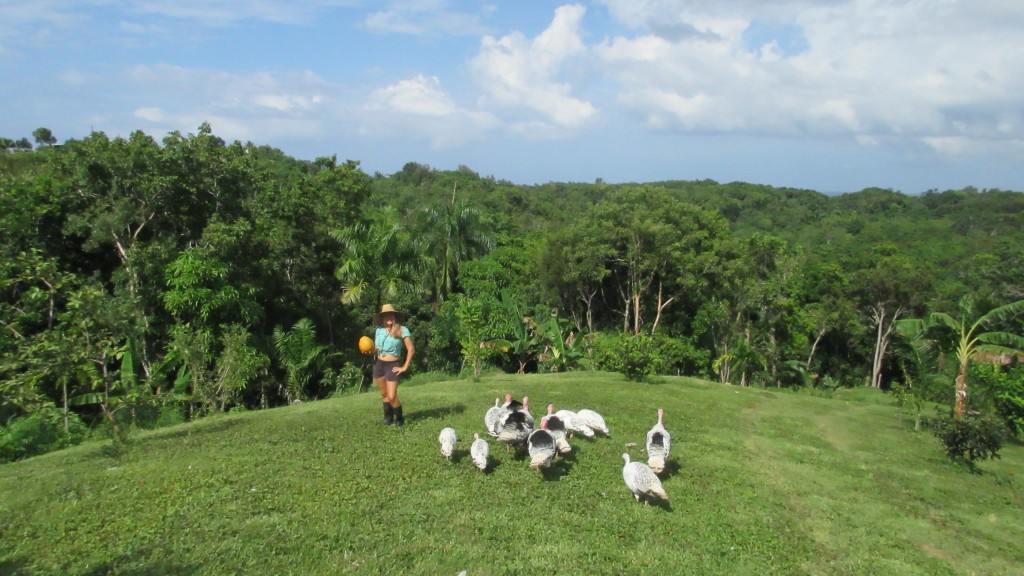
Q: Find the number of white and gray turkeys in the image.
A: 11